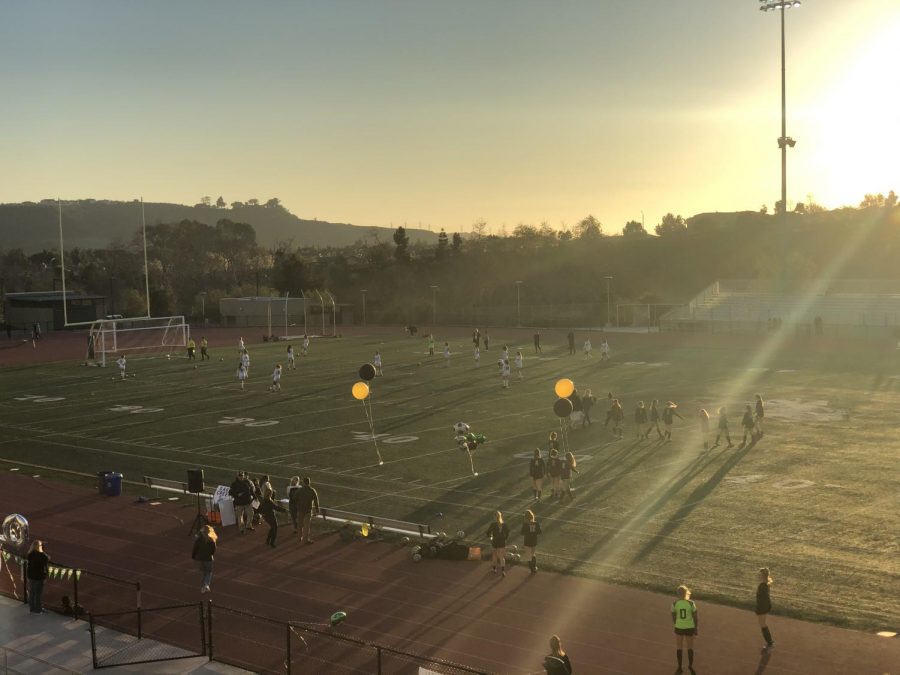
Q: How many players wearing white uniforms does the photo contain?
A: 15